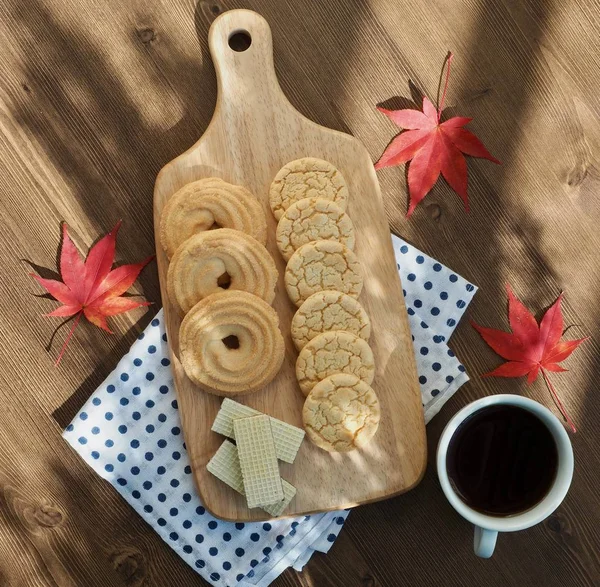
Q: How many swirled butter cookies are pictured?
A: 3